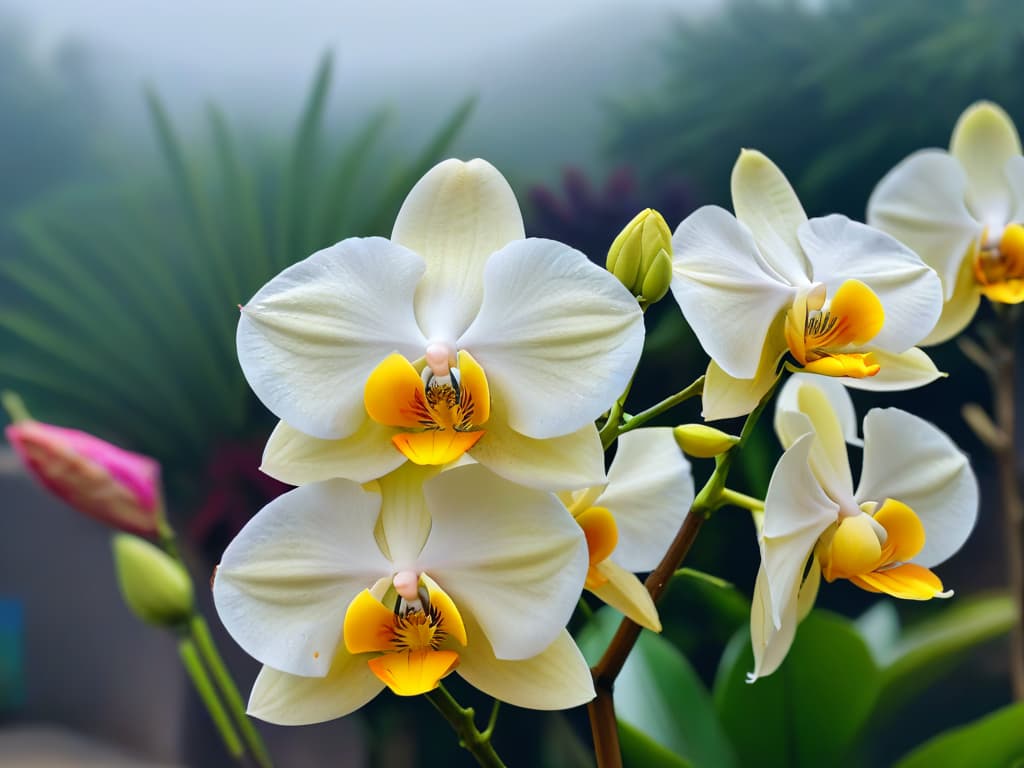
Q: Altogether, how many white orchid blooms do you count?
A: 6